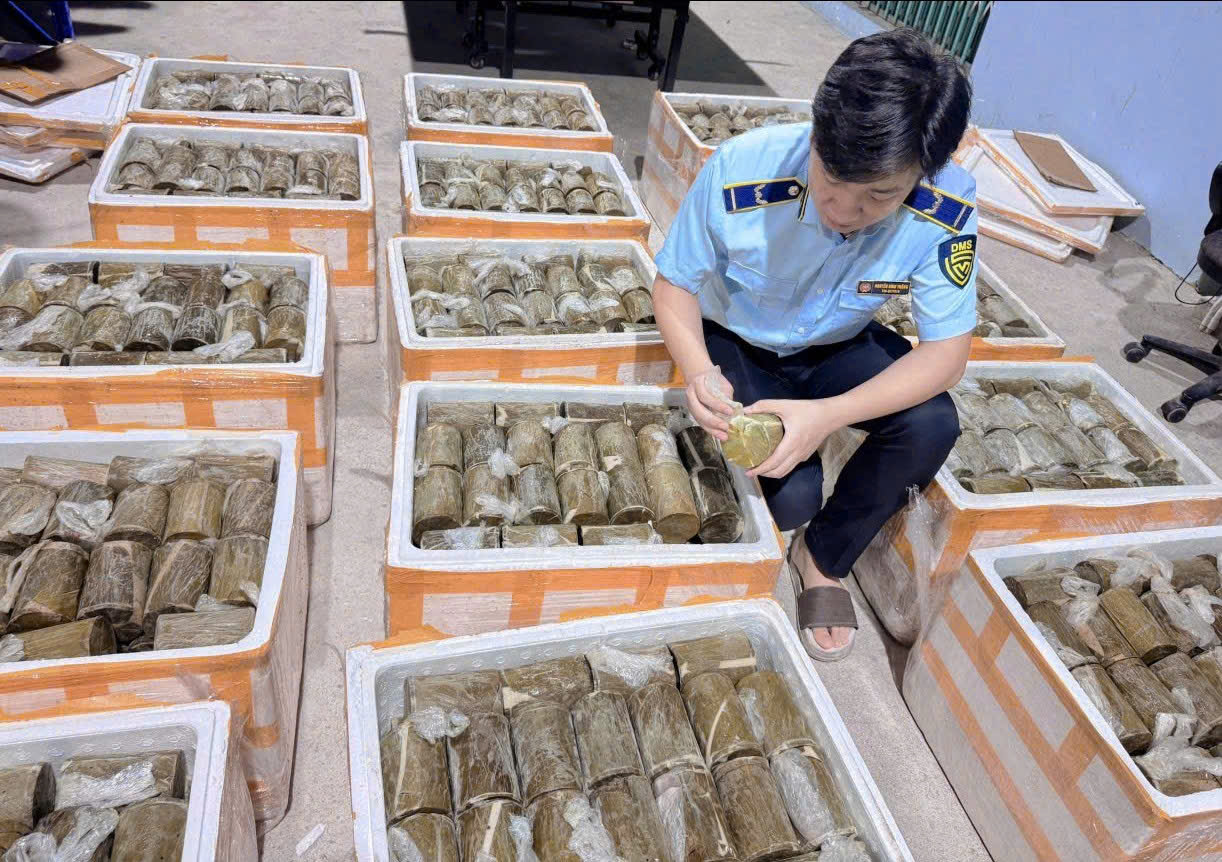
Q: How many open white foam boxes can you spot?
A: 14